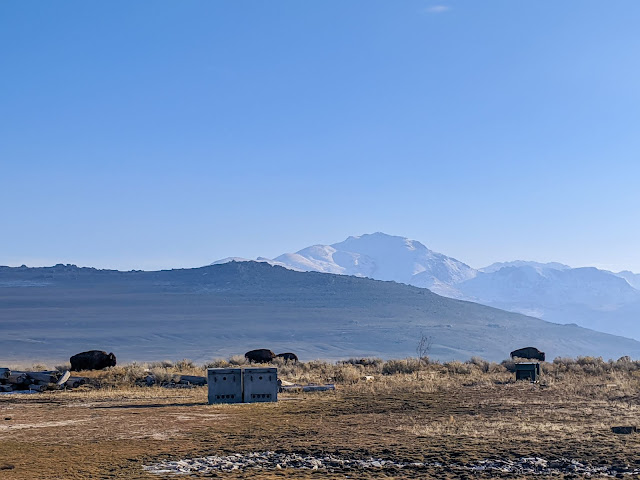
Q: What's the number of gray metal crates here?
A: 2